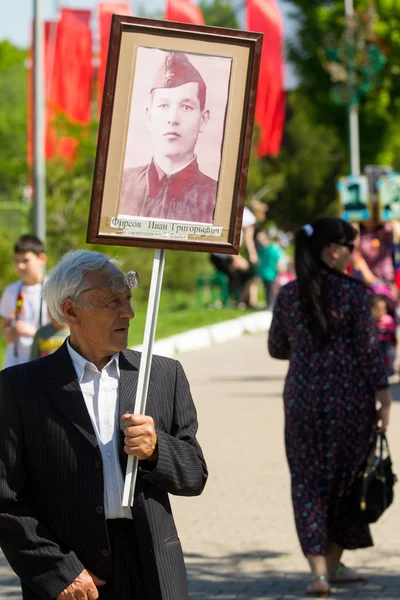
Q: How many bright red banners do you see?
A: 5